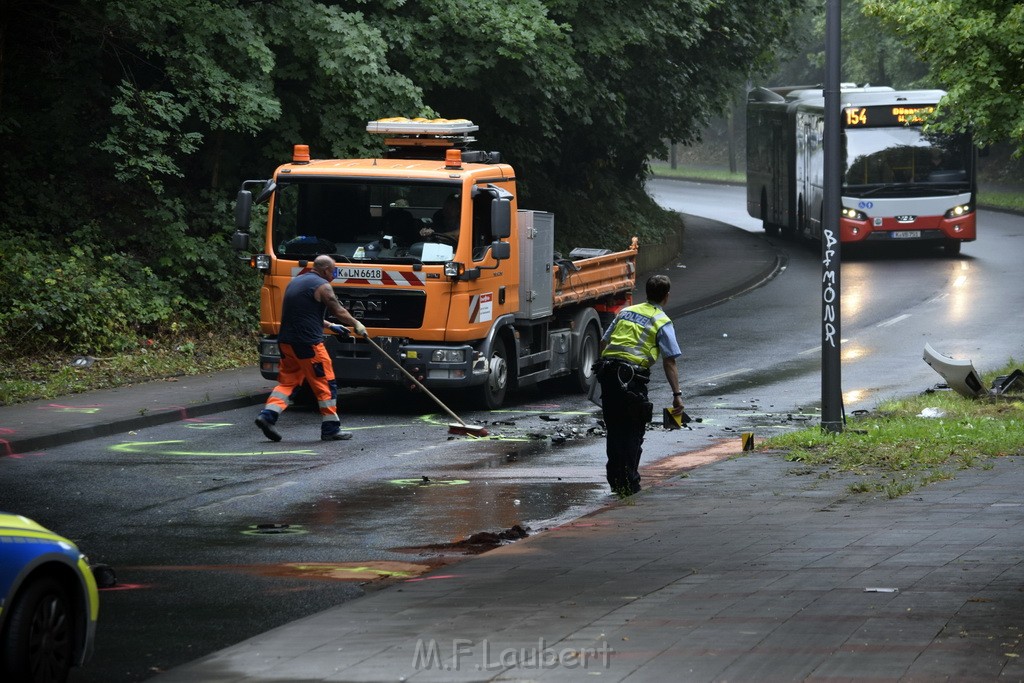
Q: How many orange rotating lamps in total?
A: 2